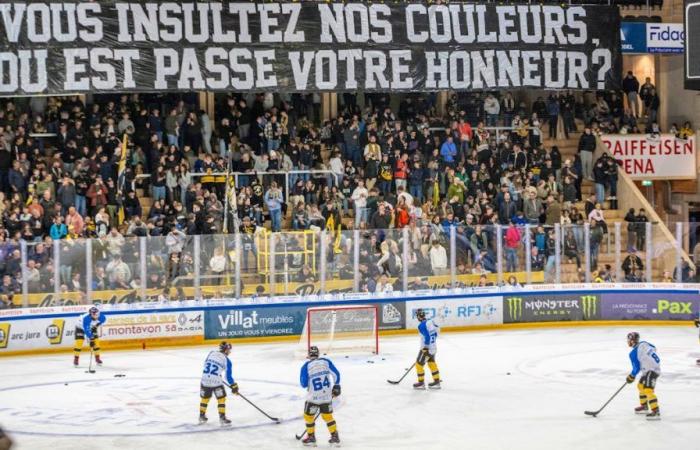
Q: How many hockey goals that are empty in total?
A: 1